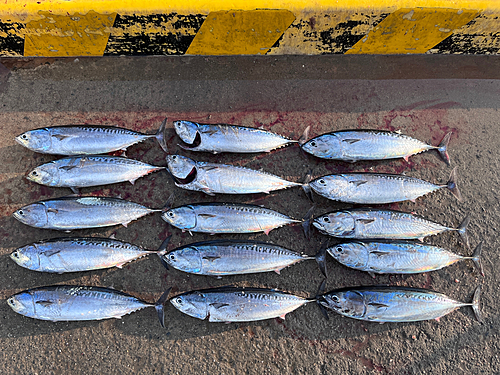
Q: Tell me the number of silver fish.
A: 15